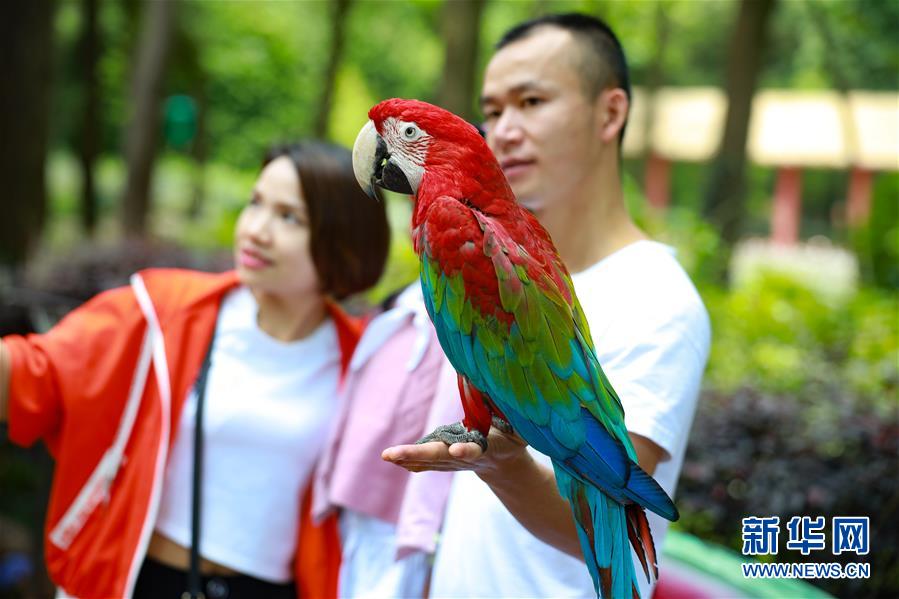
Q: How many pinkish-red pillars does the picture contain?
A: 3